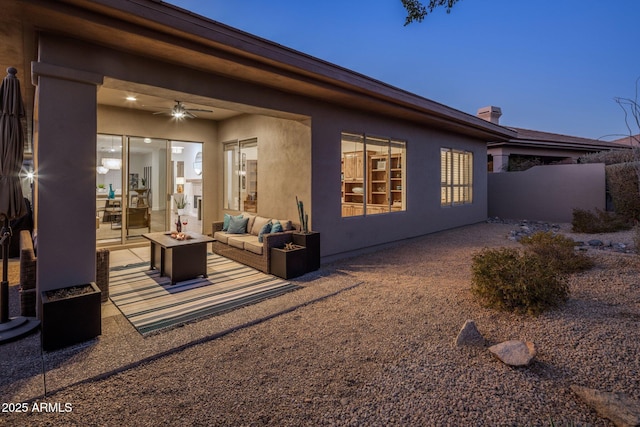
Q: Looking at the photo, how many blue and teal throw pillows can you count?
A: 4